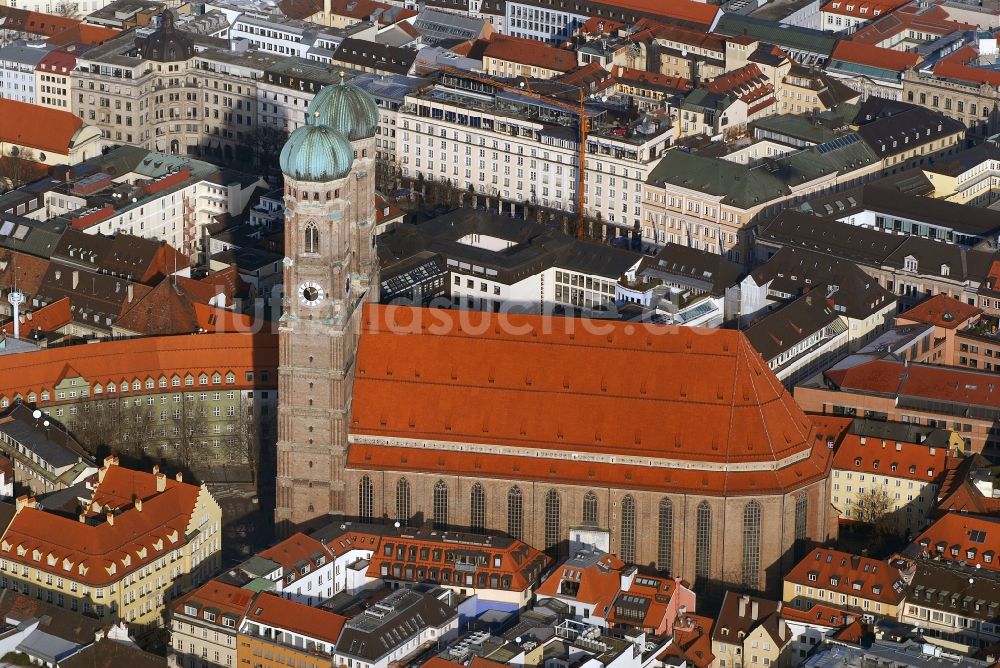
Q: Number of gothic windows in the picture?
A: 13